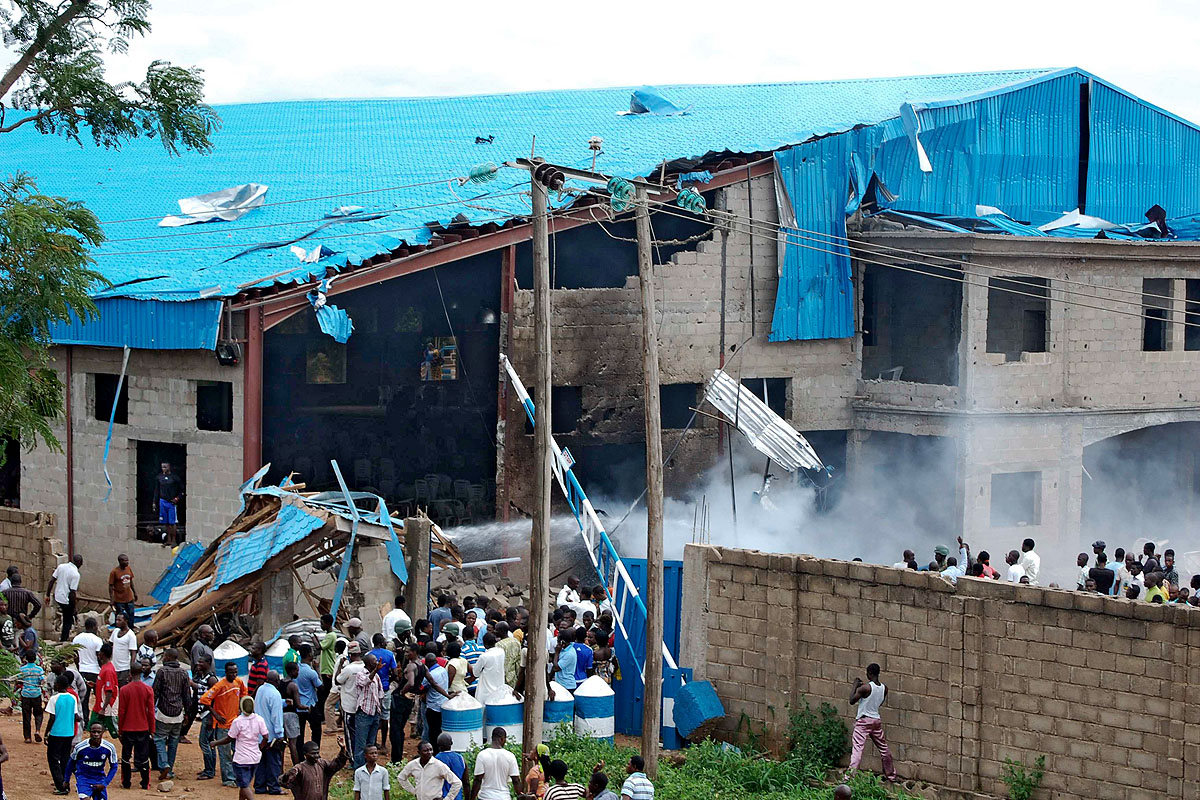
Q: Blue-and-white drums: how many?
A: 6